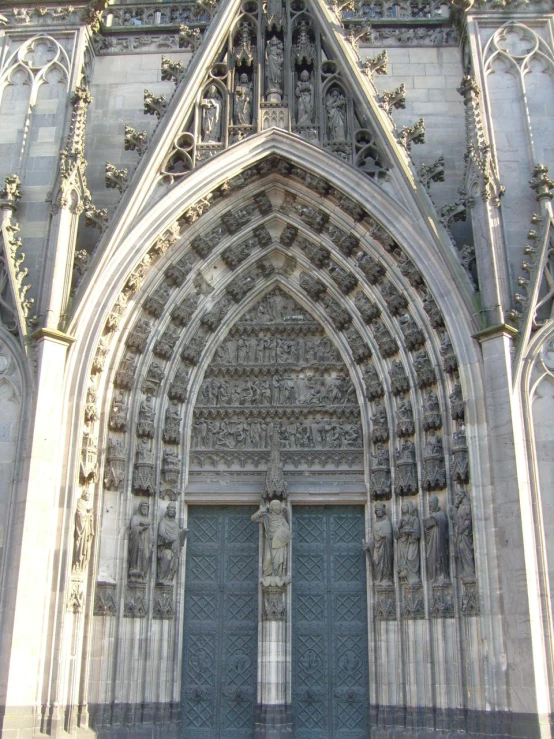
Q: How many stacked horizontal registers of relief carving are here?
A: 4